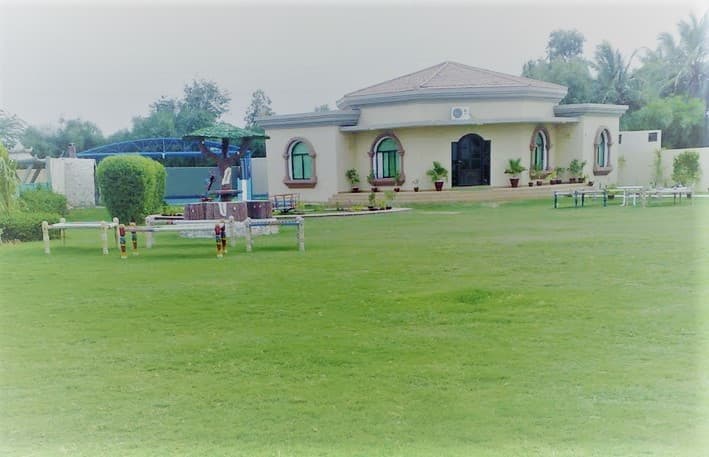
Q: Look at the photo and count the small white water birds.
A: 0